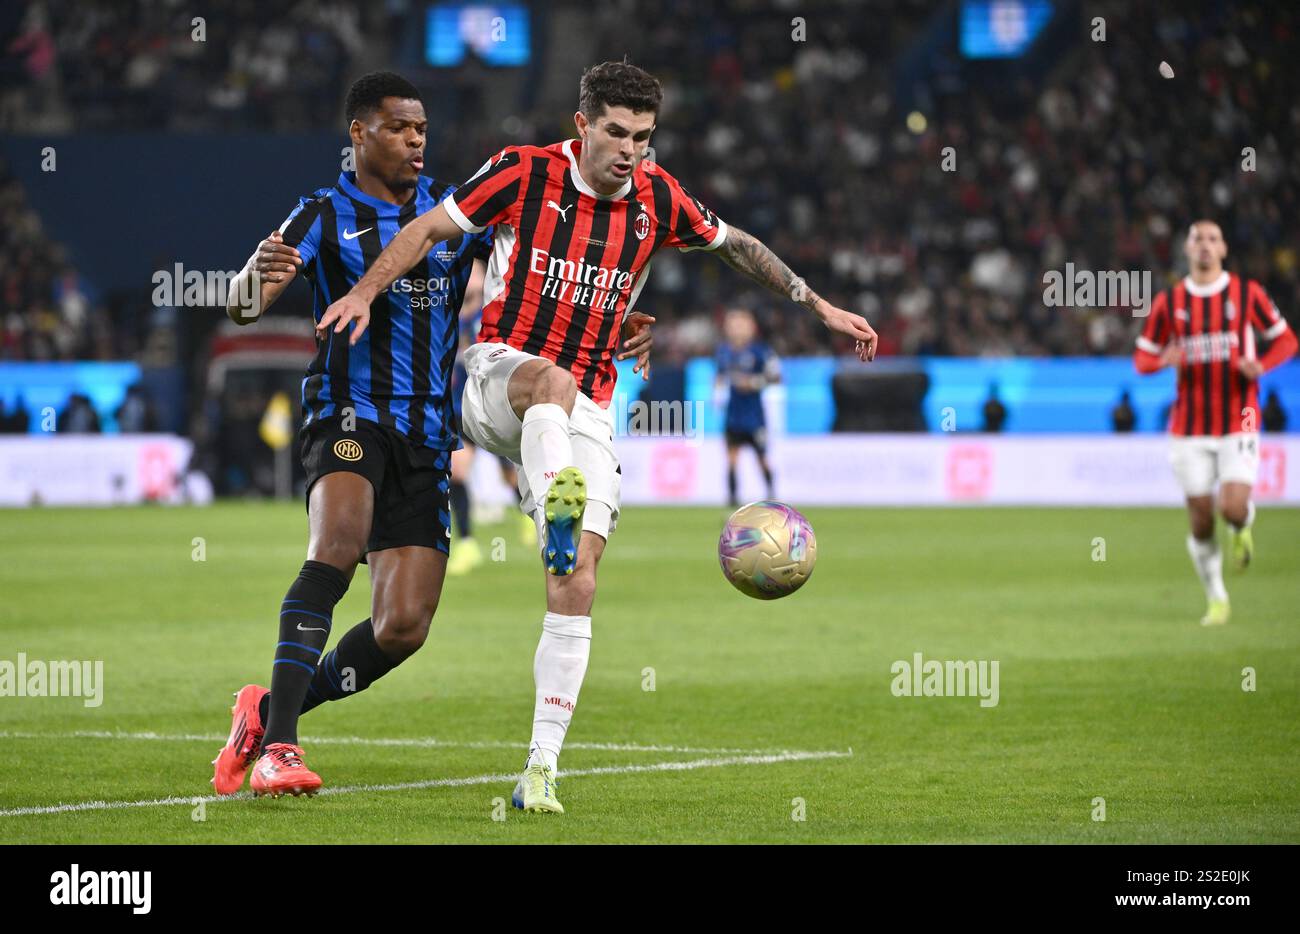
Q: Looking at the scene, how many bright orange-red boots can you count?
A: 2